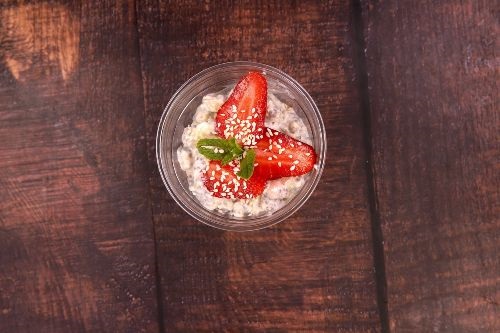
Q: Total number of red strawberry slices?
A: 3